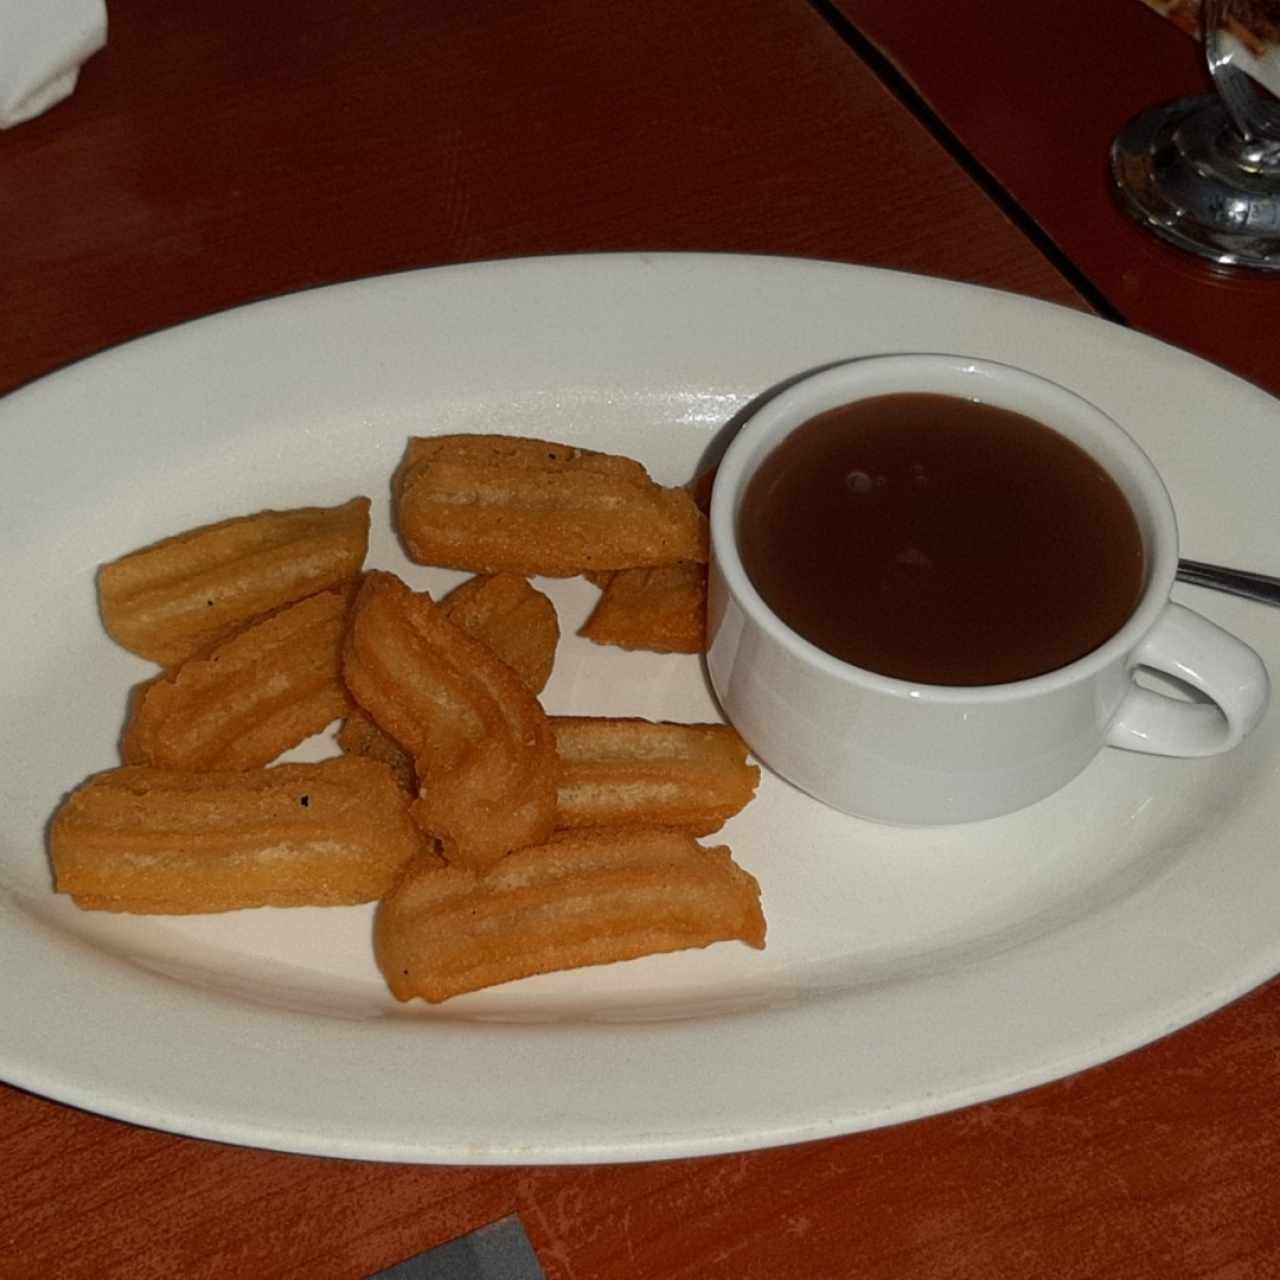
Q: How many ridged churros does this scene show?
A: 9